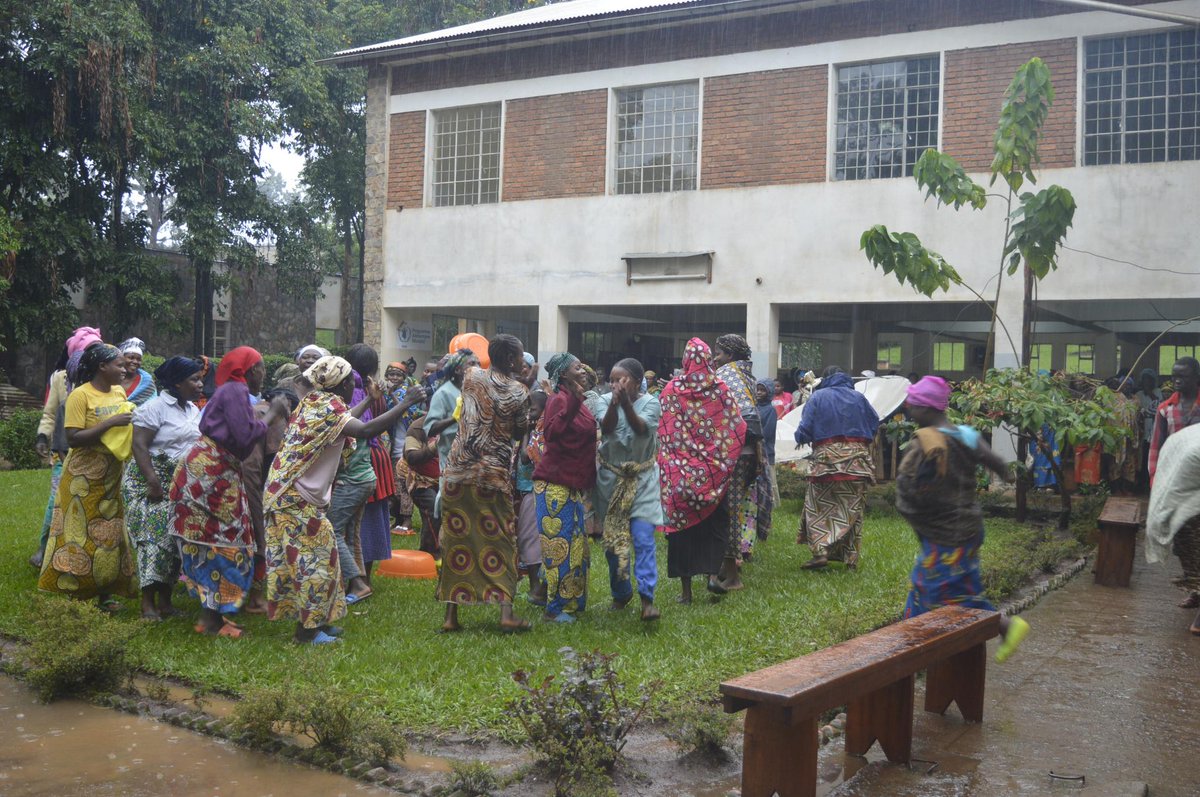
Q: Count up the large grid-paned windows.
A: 4